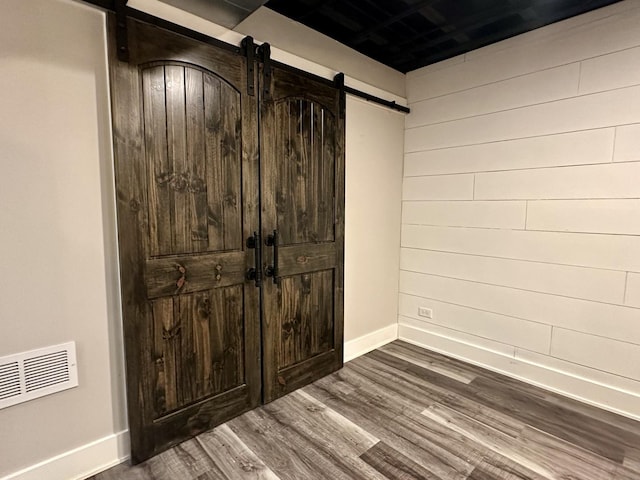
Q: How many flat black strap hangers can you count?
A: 4